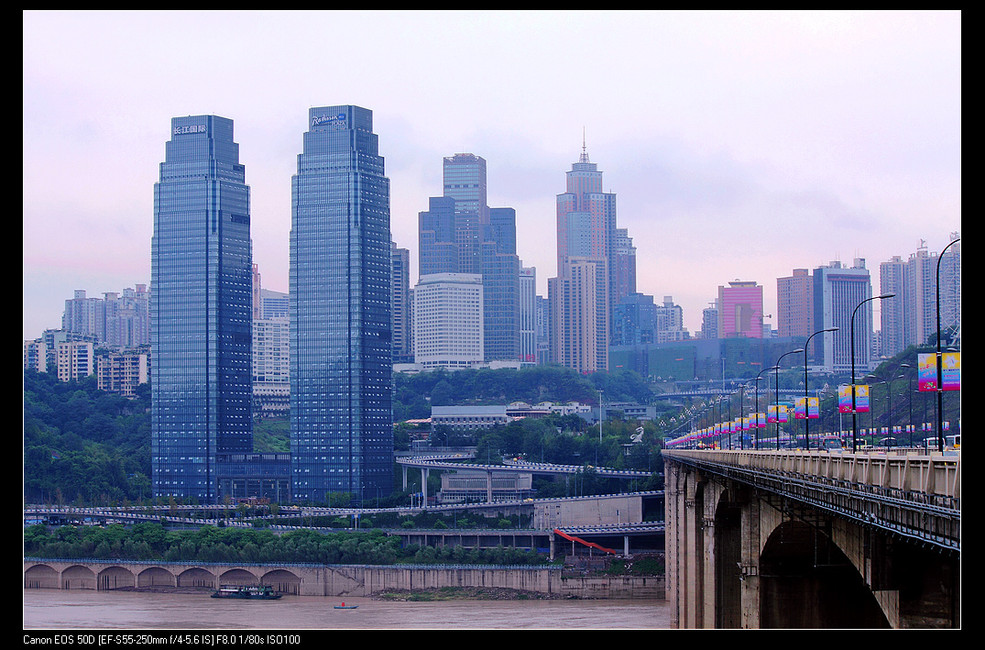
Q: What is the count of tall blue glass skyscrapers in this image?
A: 2